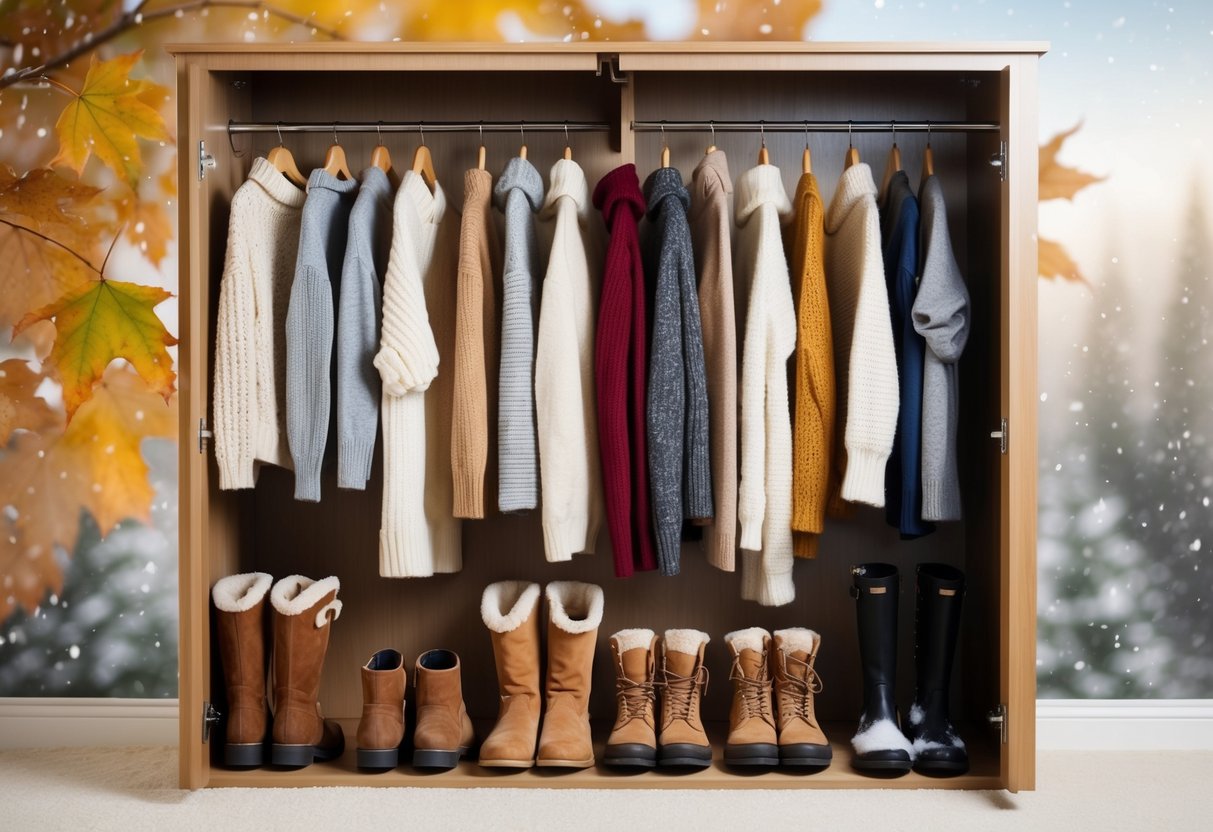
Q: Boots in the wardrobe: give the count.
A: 12